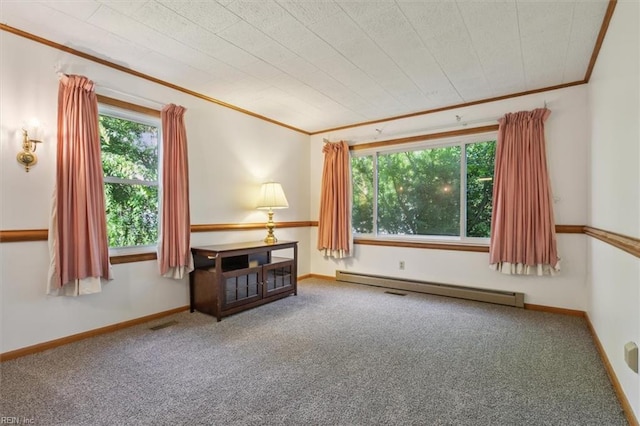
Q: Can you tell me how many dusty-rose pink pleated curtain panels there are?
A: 4